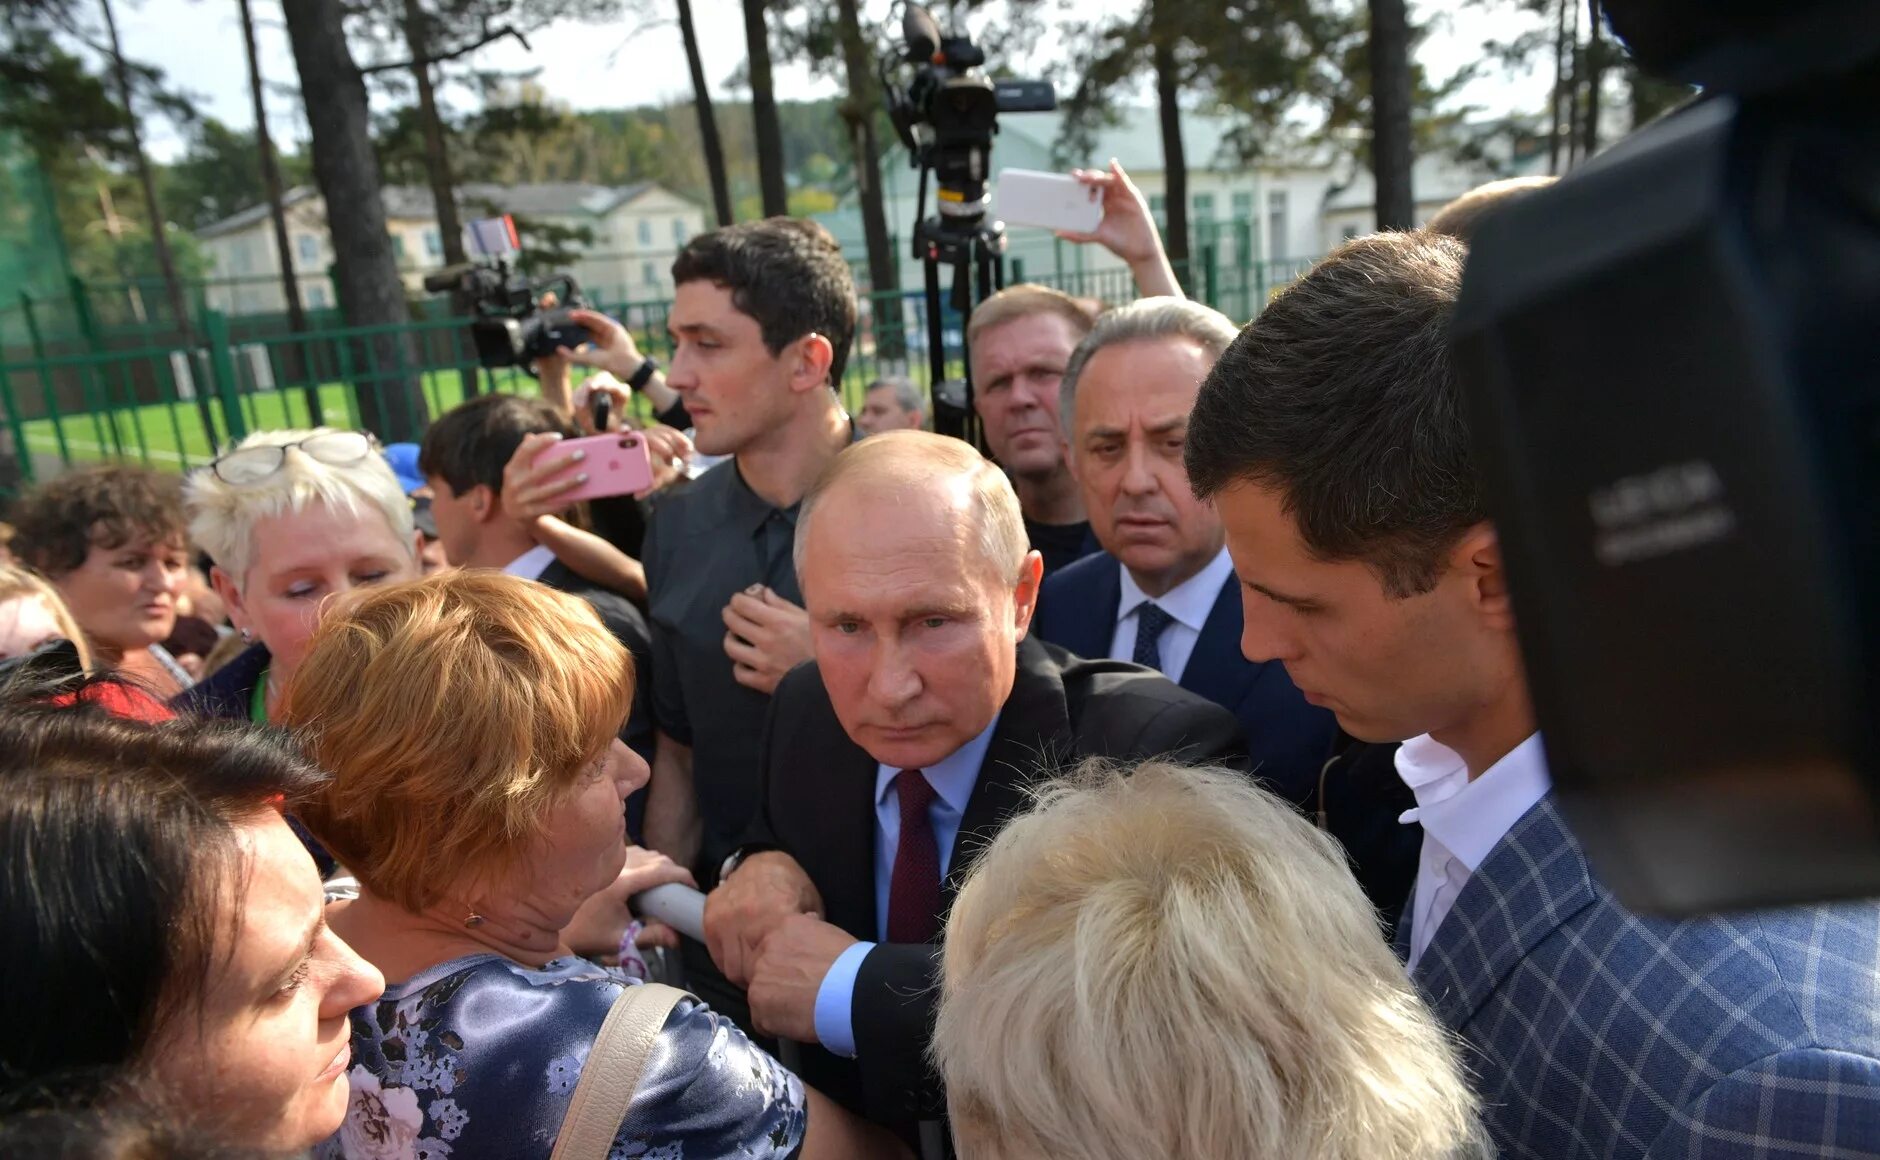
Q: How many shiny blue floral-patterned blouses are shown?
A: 1